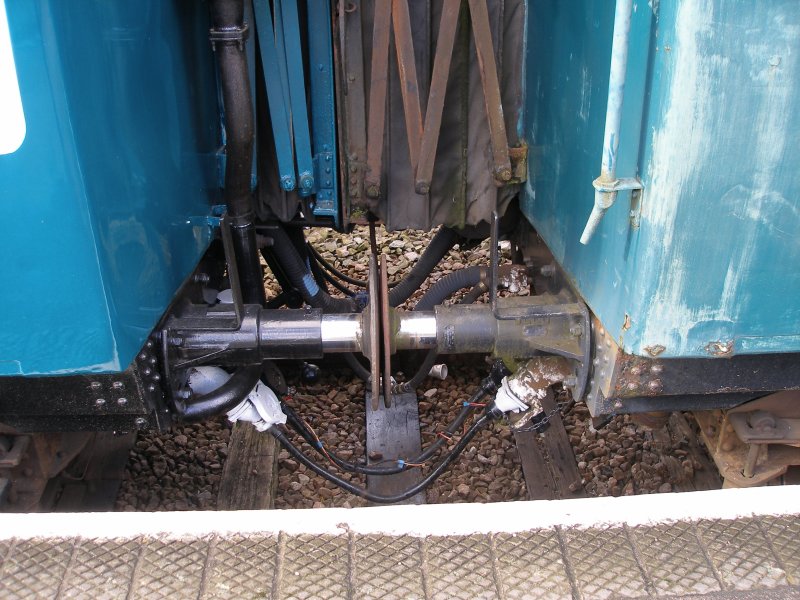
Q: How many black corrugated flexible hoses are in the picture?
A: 3